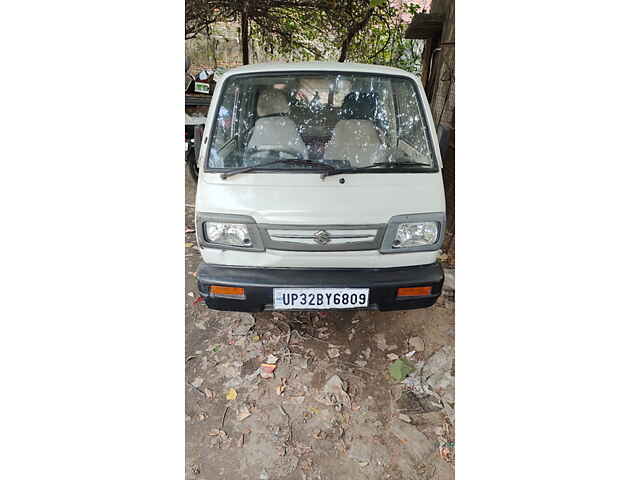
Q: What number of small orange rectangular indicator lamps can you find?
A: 2